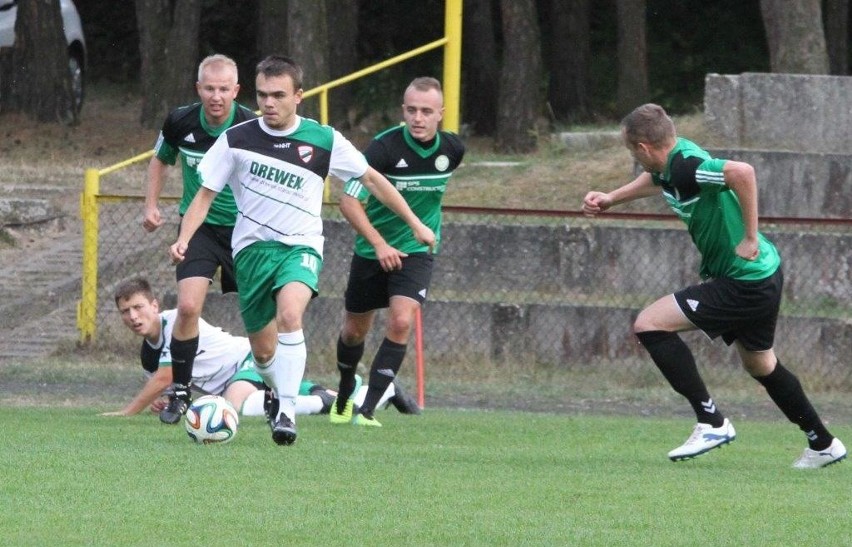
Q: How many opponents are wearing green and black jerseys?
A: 3